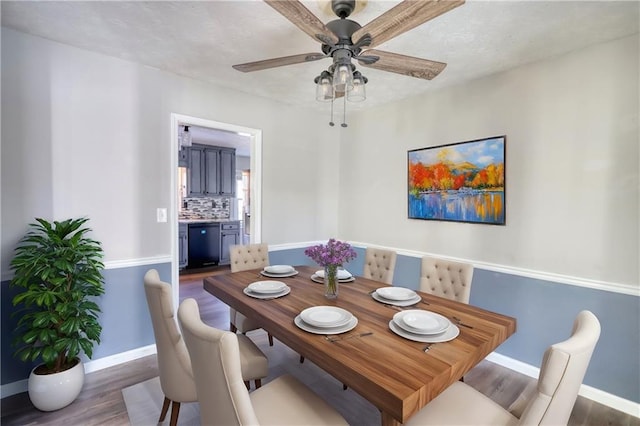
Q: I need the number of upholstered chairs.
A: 6